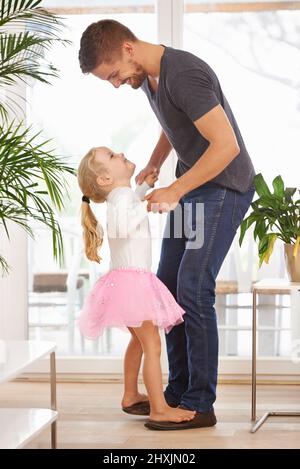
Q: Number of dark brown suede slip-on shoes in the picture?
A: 2